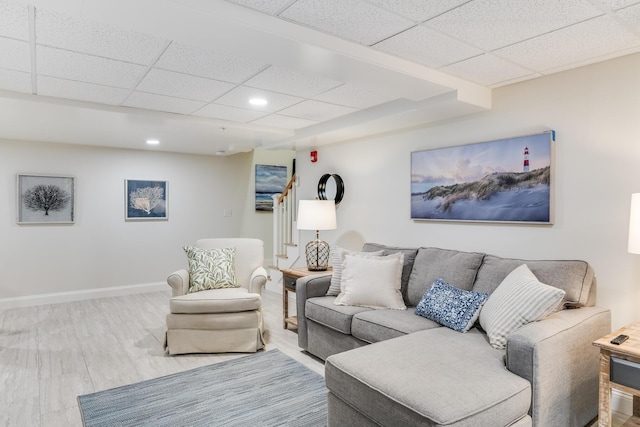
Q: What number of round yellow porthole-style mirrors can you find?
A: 0